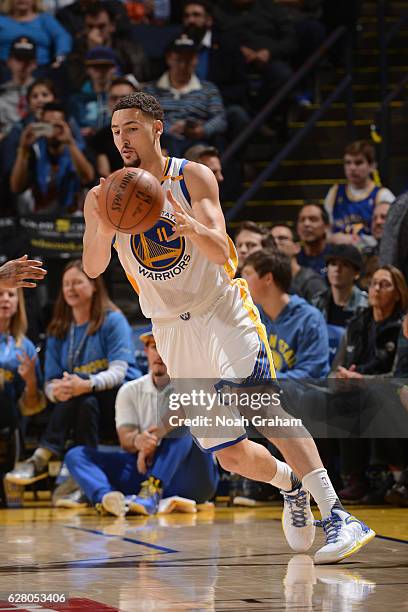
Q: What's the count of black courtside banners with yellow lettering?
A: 1